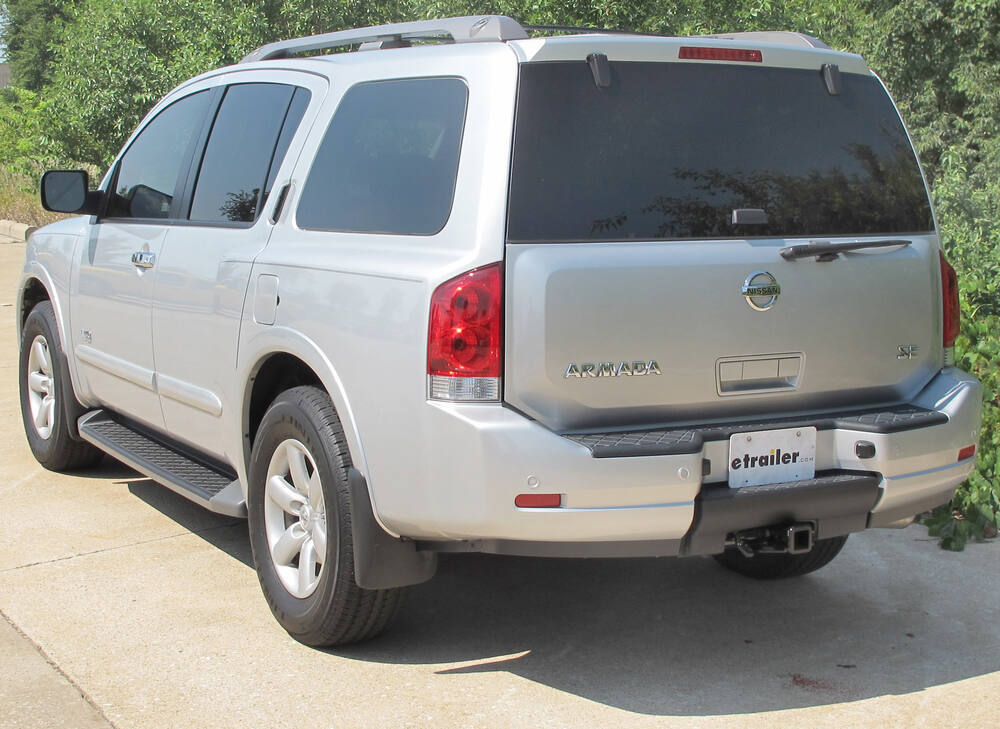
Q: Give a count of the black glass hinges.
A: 2